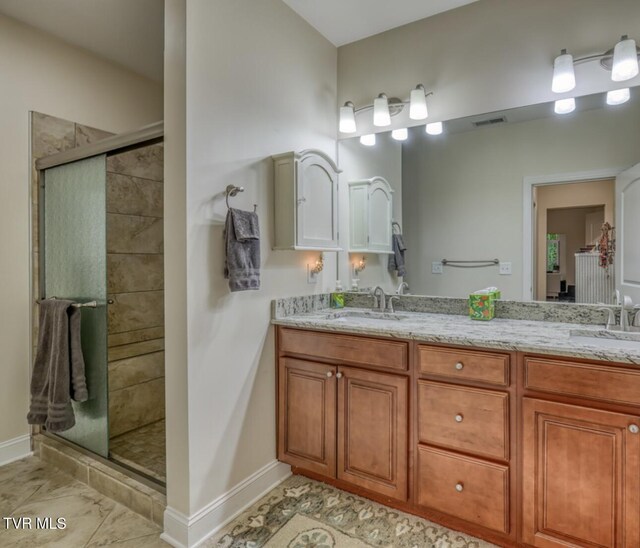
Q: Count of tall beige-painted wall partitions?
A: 1